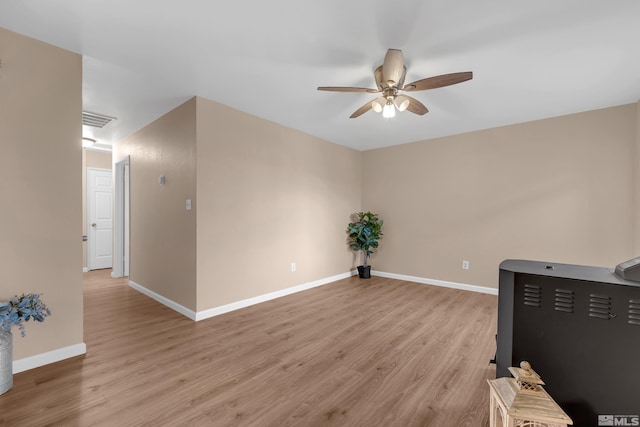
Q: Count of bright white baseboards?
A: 4